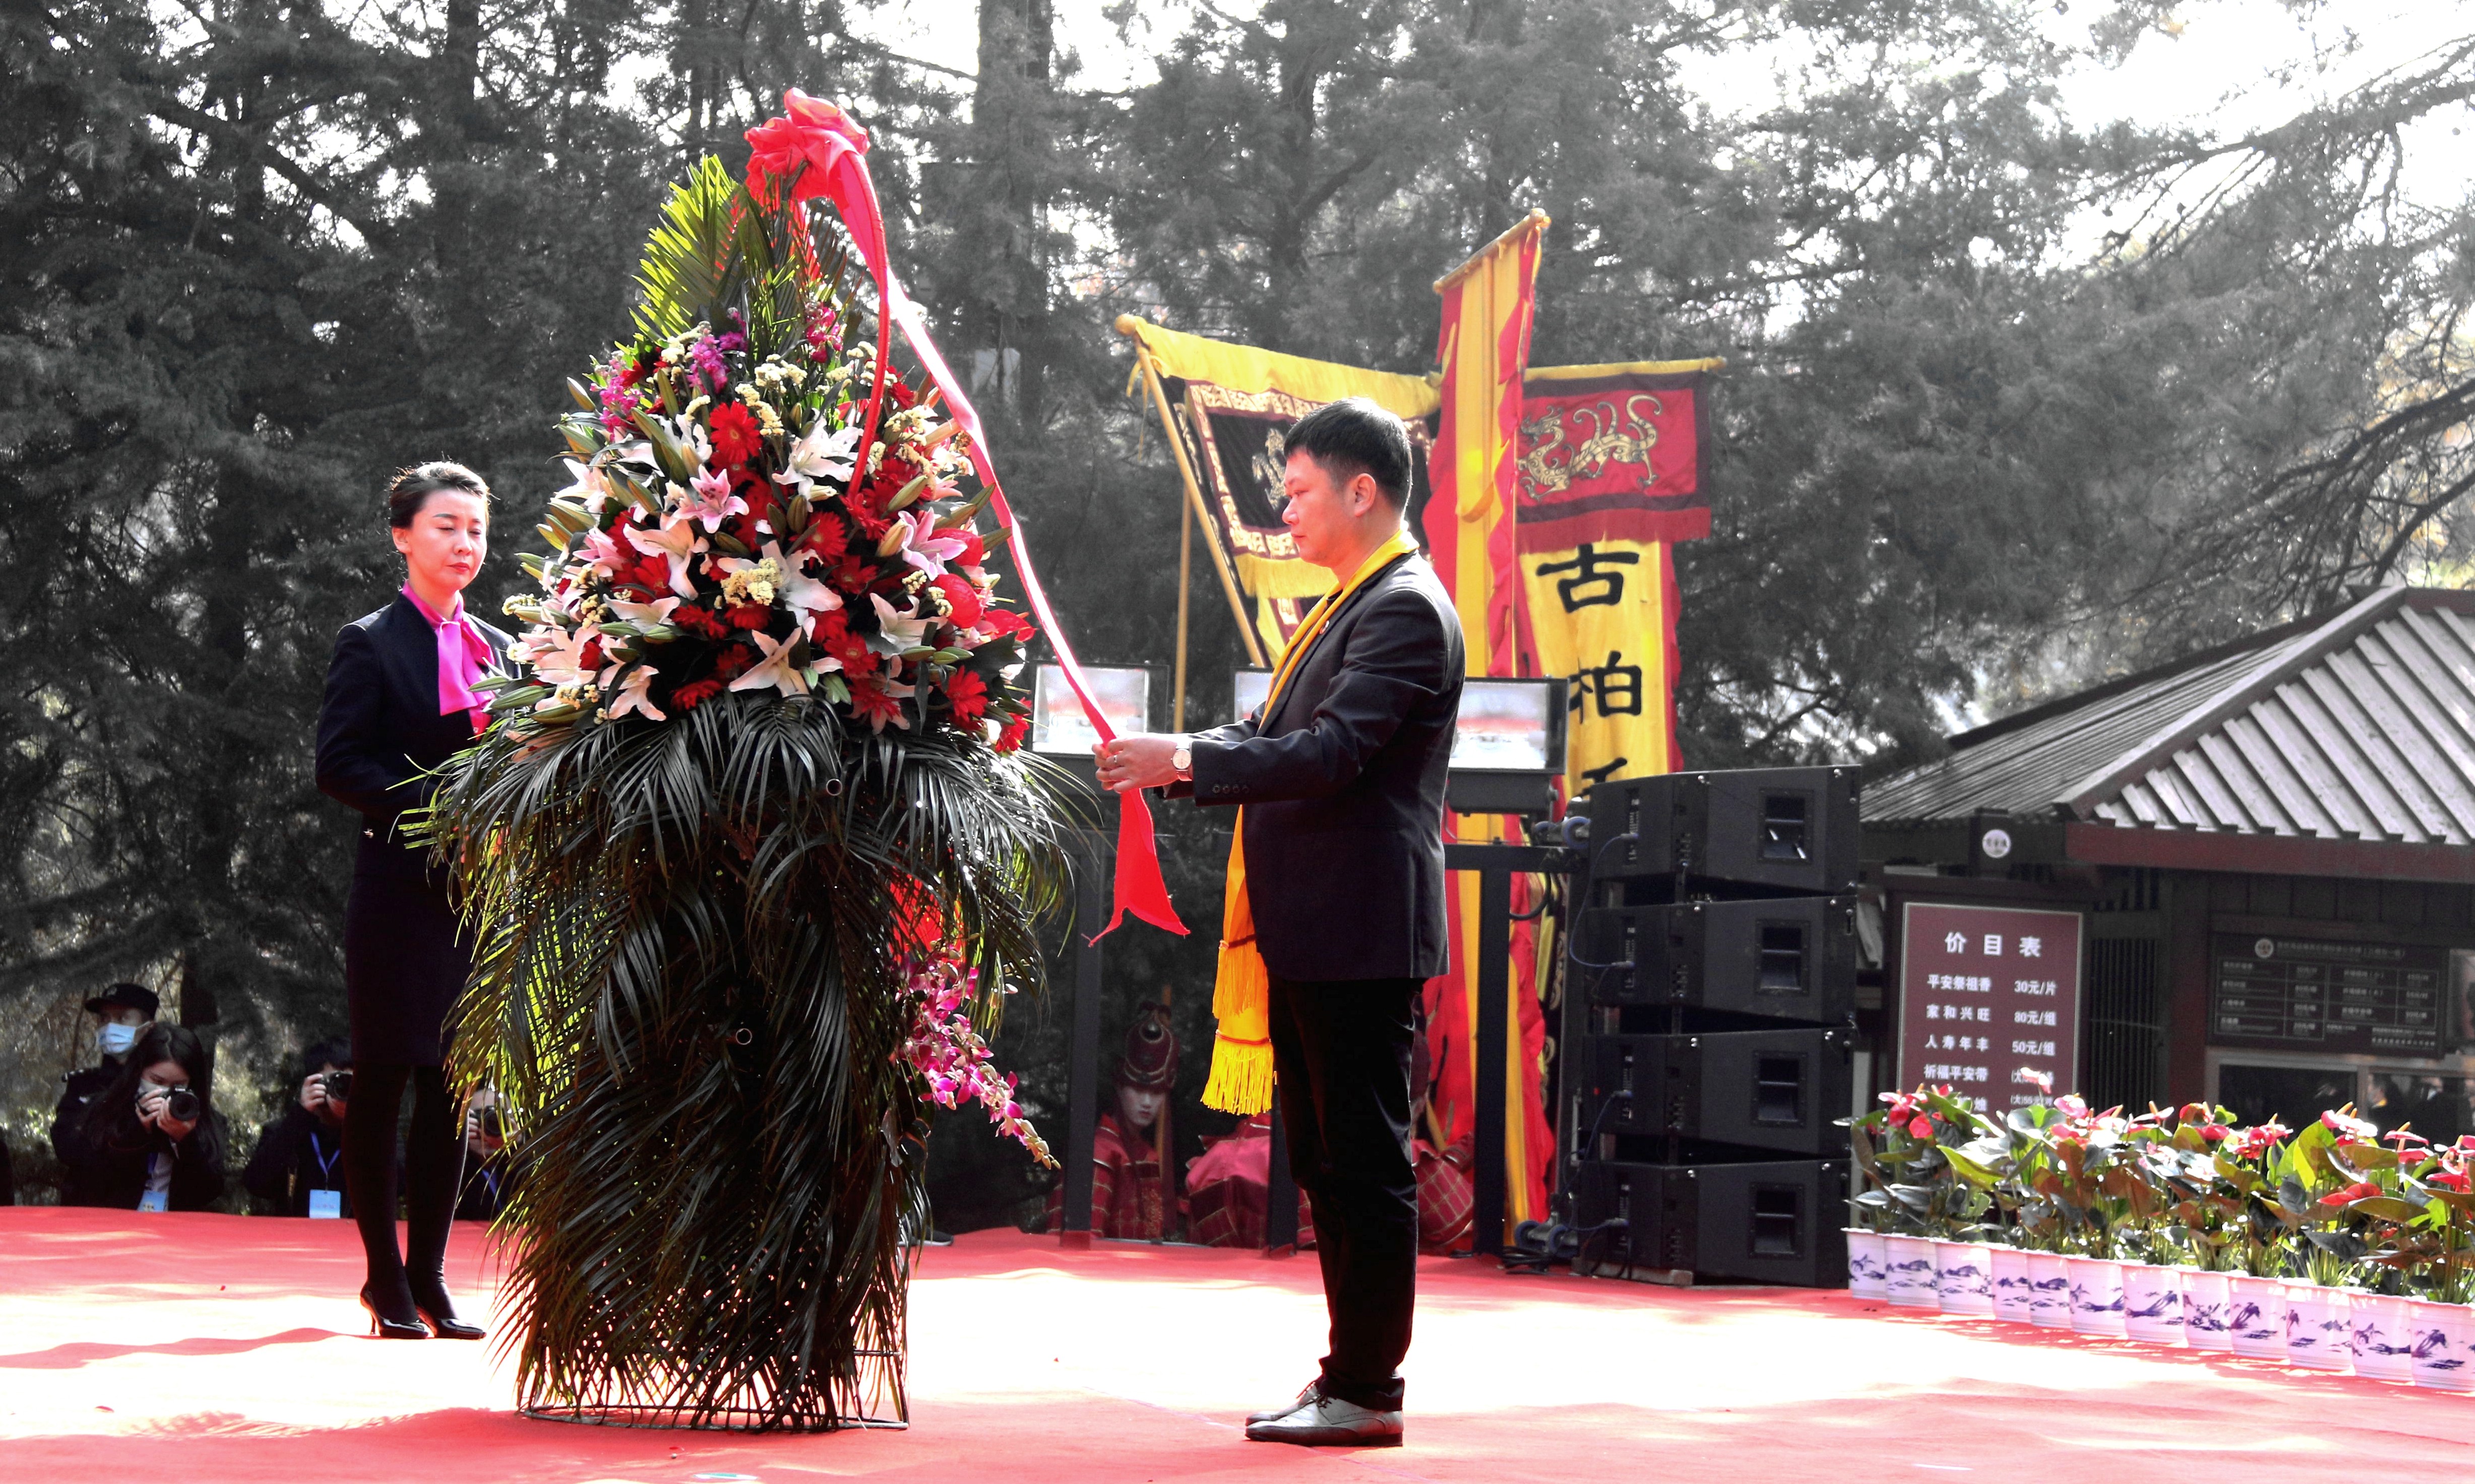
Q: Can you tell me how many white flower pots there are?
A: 12